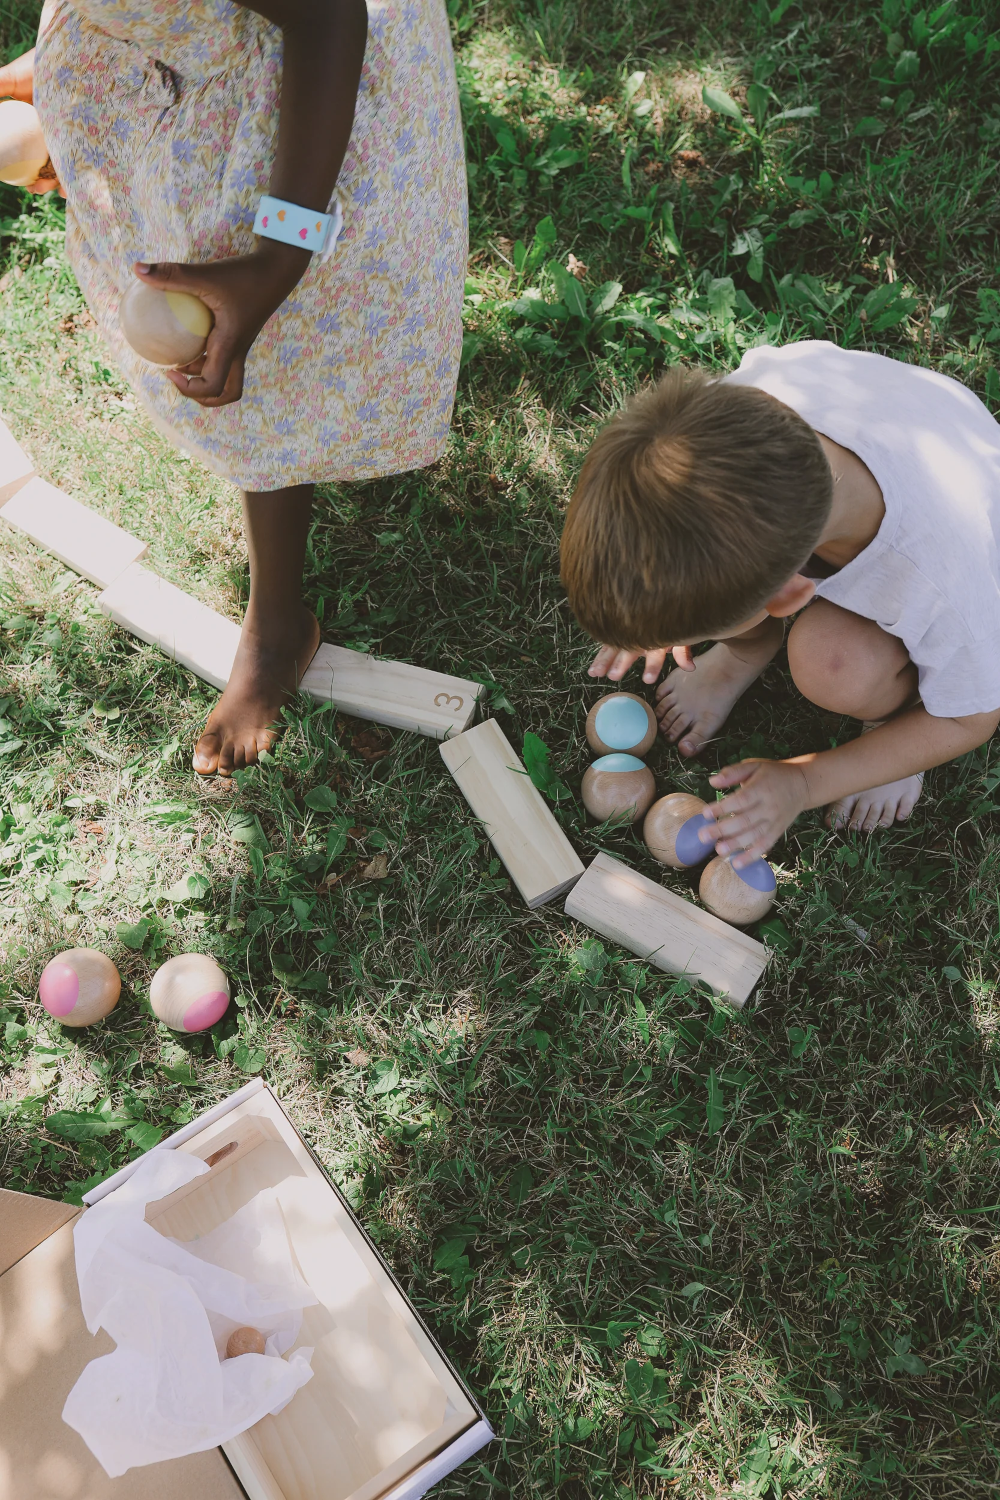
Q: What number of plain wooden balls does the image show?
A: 1